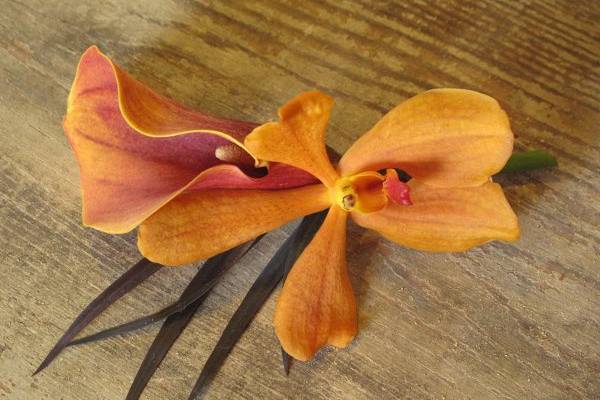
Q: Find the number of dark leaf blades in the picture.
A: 5